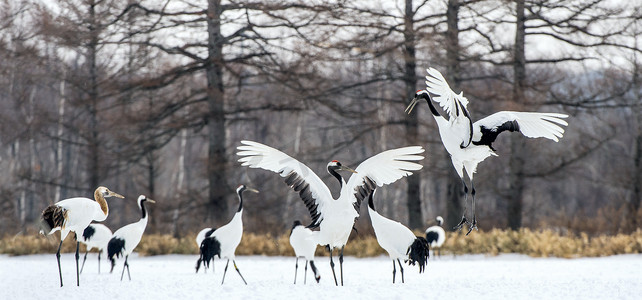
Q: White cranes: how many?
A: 10